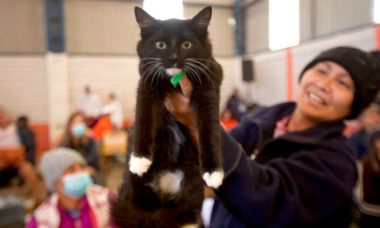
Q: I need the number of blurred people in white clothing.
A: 2